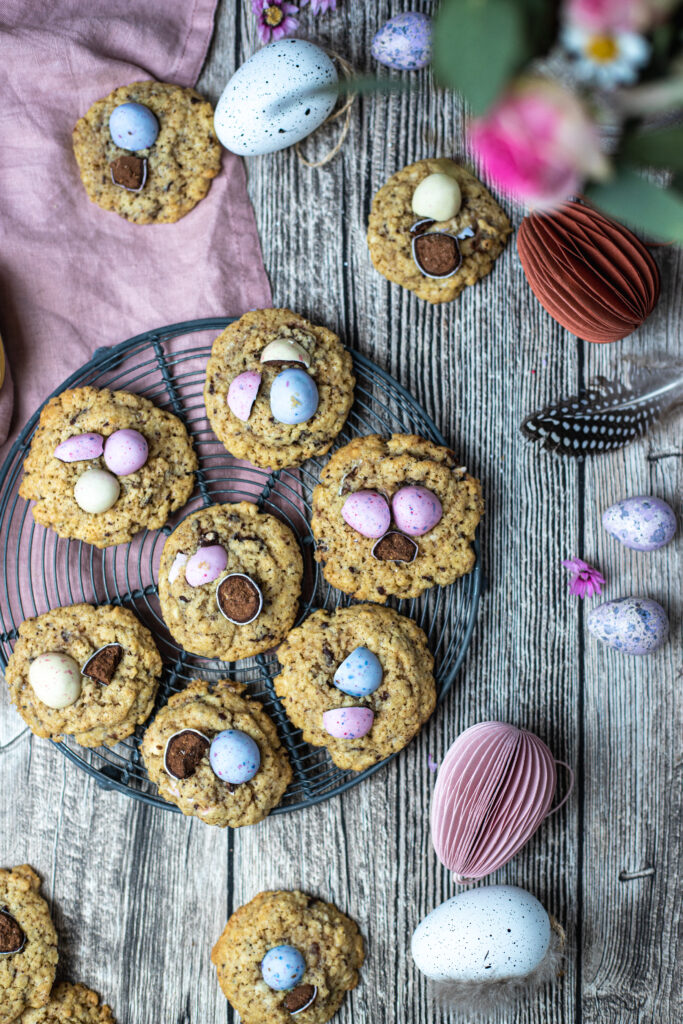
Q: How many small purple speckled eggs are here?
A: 3